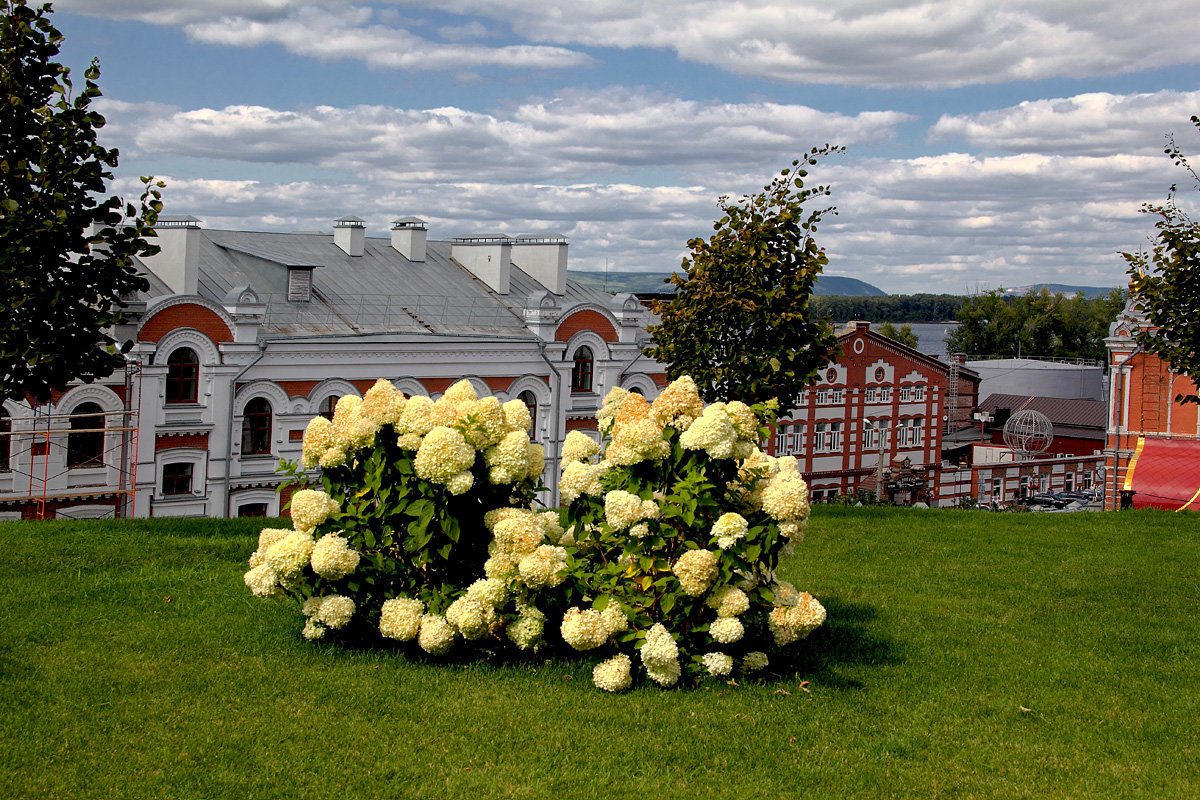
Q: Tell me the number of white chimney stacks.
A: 5